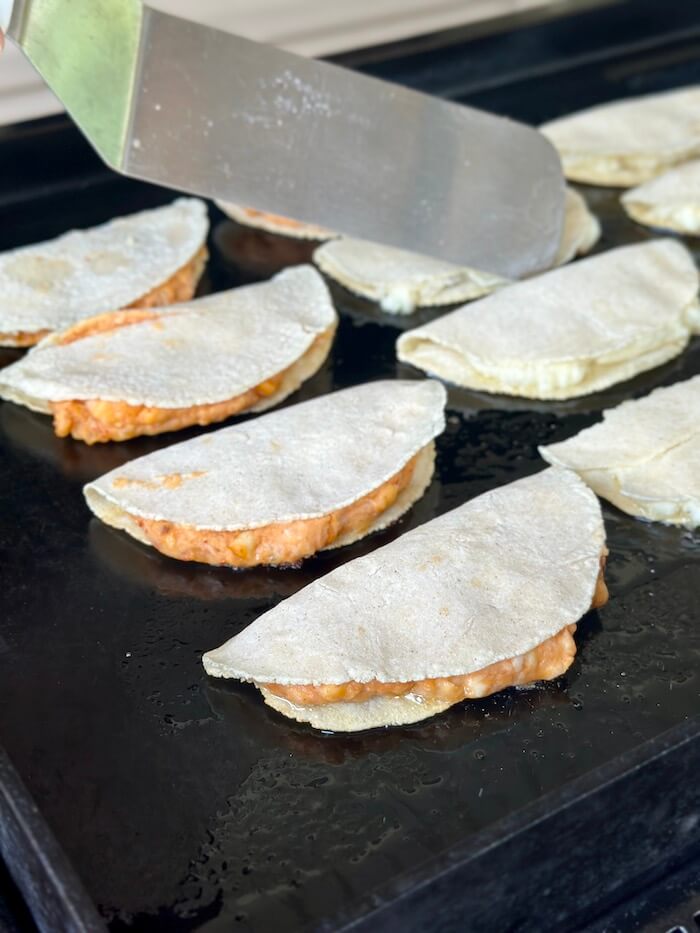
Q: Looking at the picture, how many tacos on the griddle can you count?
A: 10